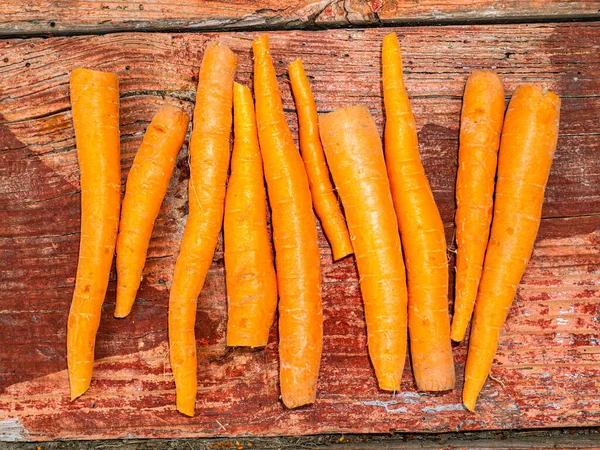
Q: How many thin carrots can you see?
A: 1